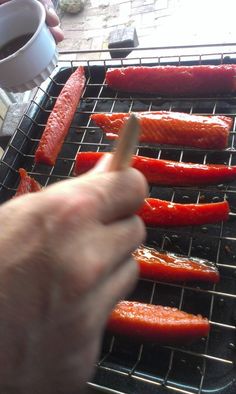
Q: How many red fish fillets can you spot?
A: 8